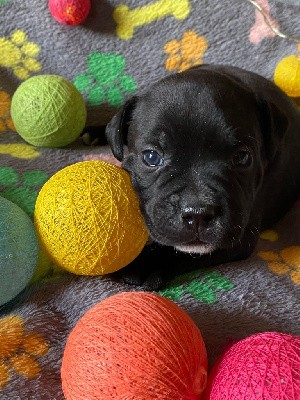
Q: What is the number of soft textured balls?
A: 7